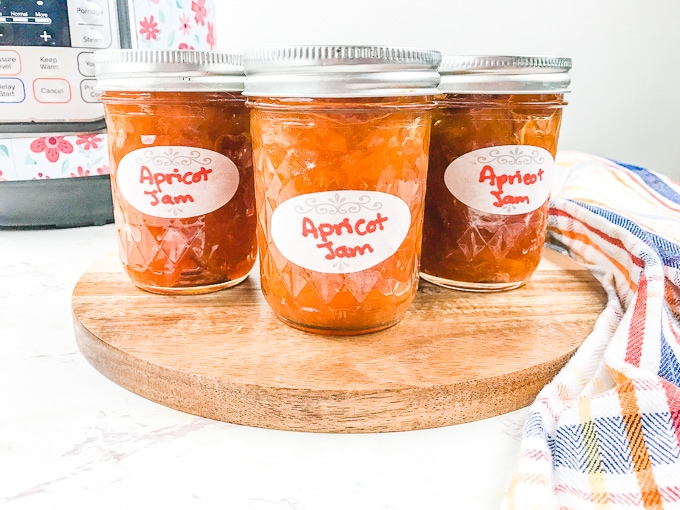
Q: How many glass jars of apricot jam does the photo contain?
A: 3